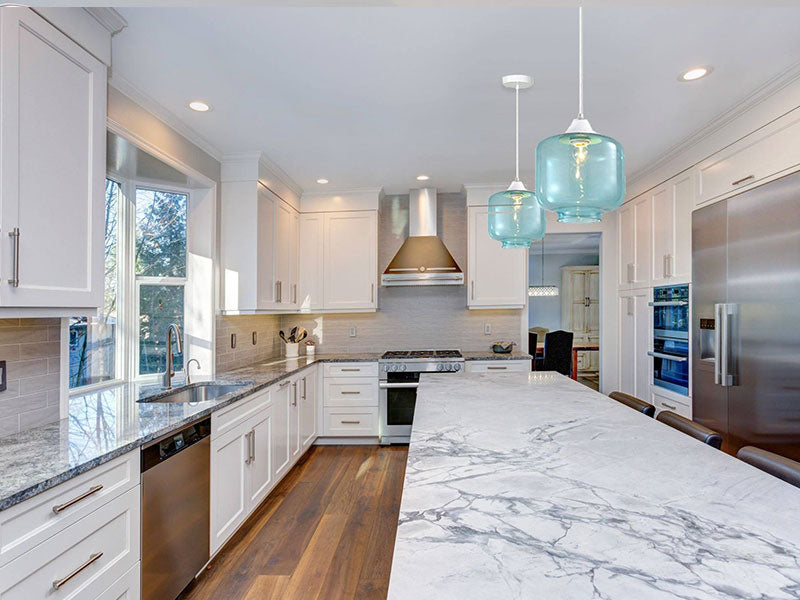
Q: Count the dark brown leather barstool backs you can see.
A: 3